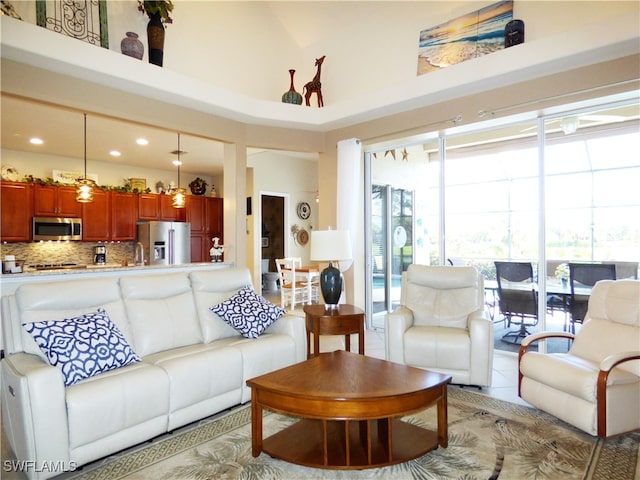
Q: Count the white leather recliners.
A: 2